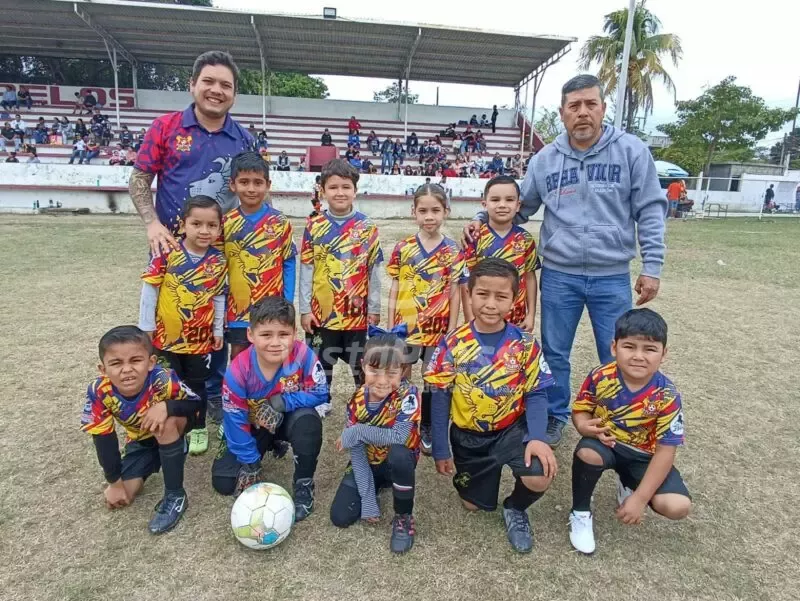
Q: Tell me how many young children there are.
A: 10